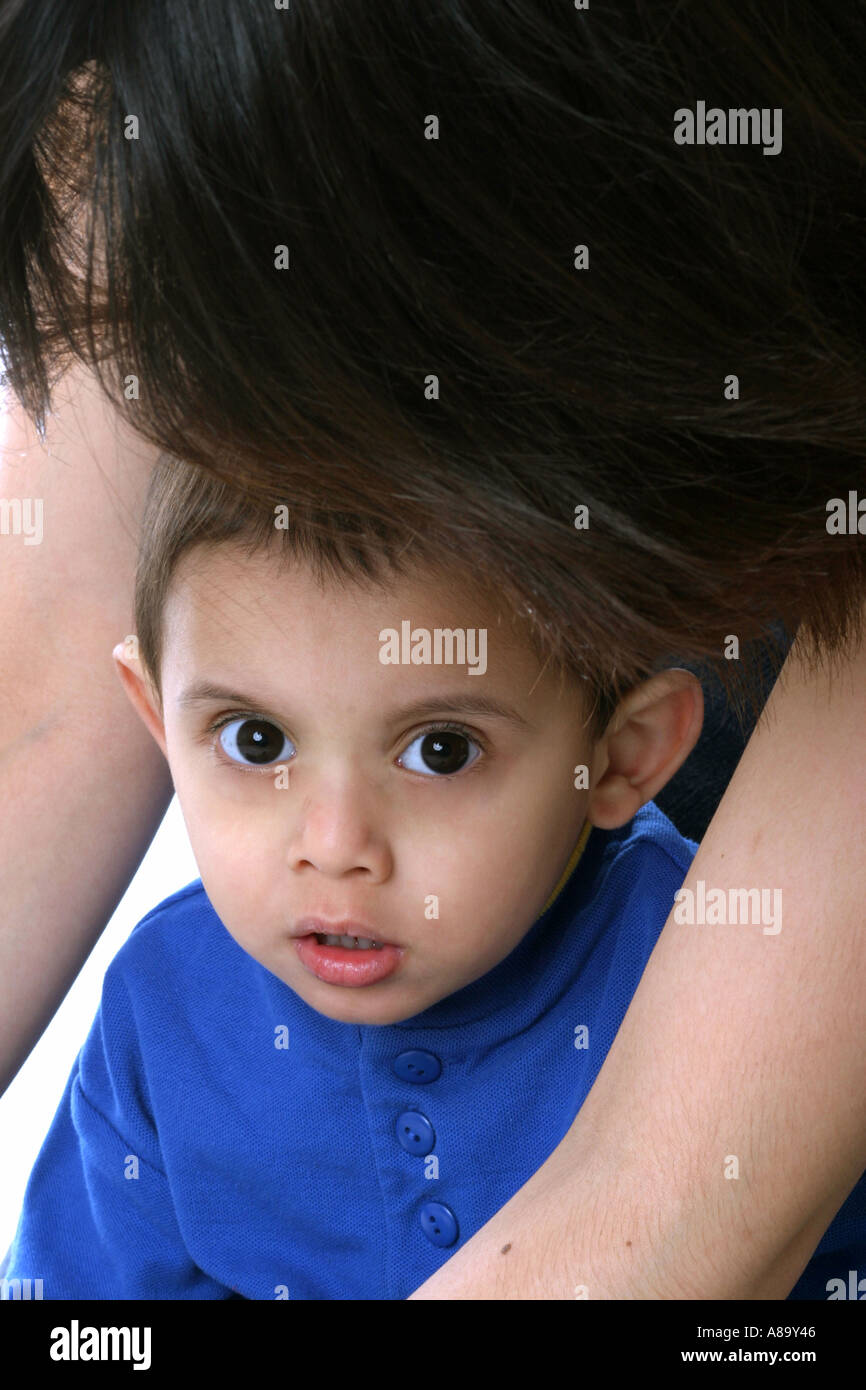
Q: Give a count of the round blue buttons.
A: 3